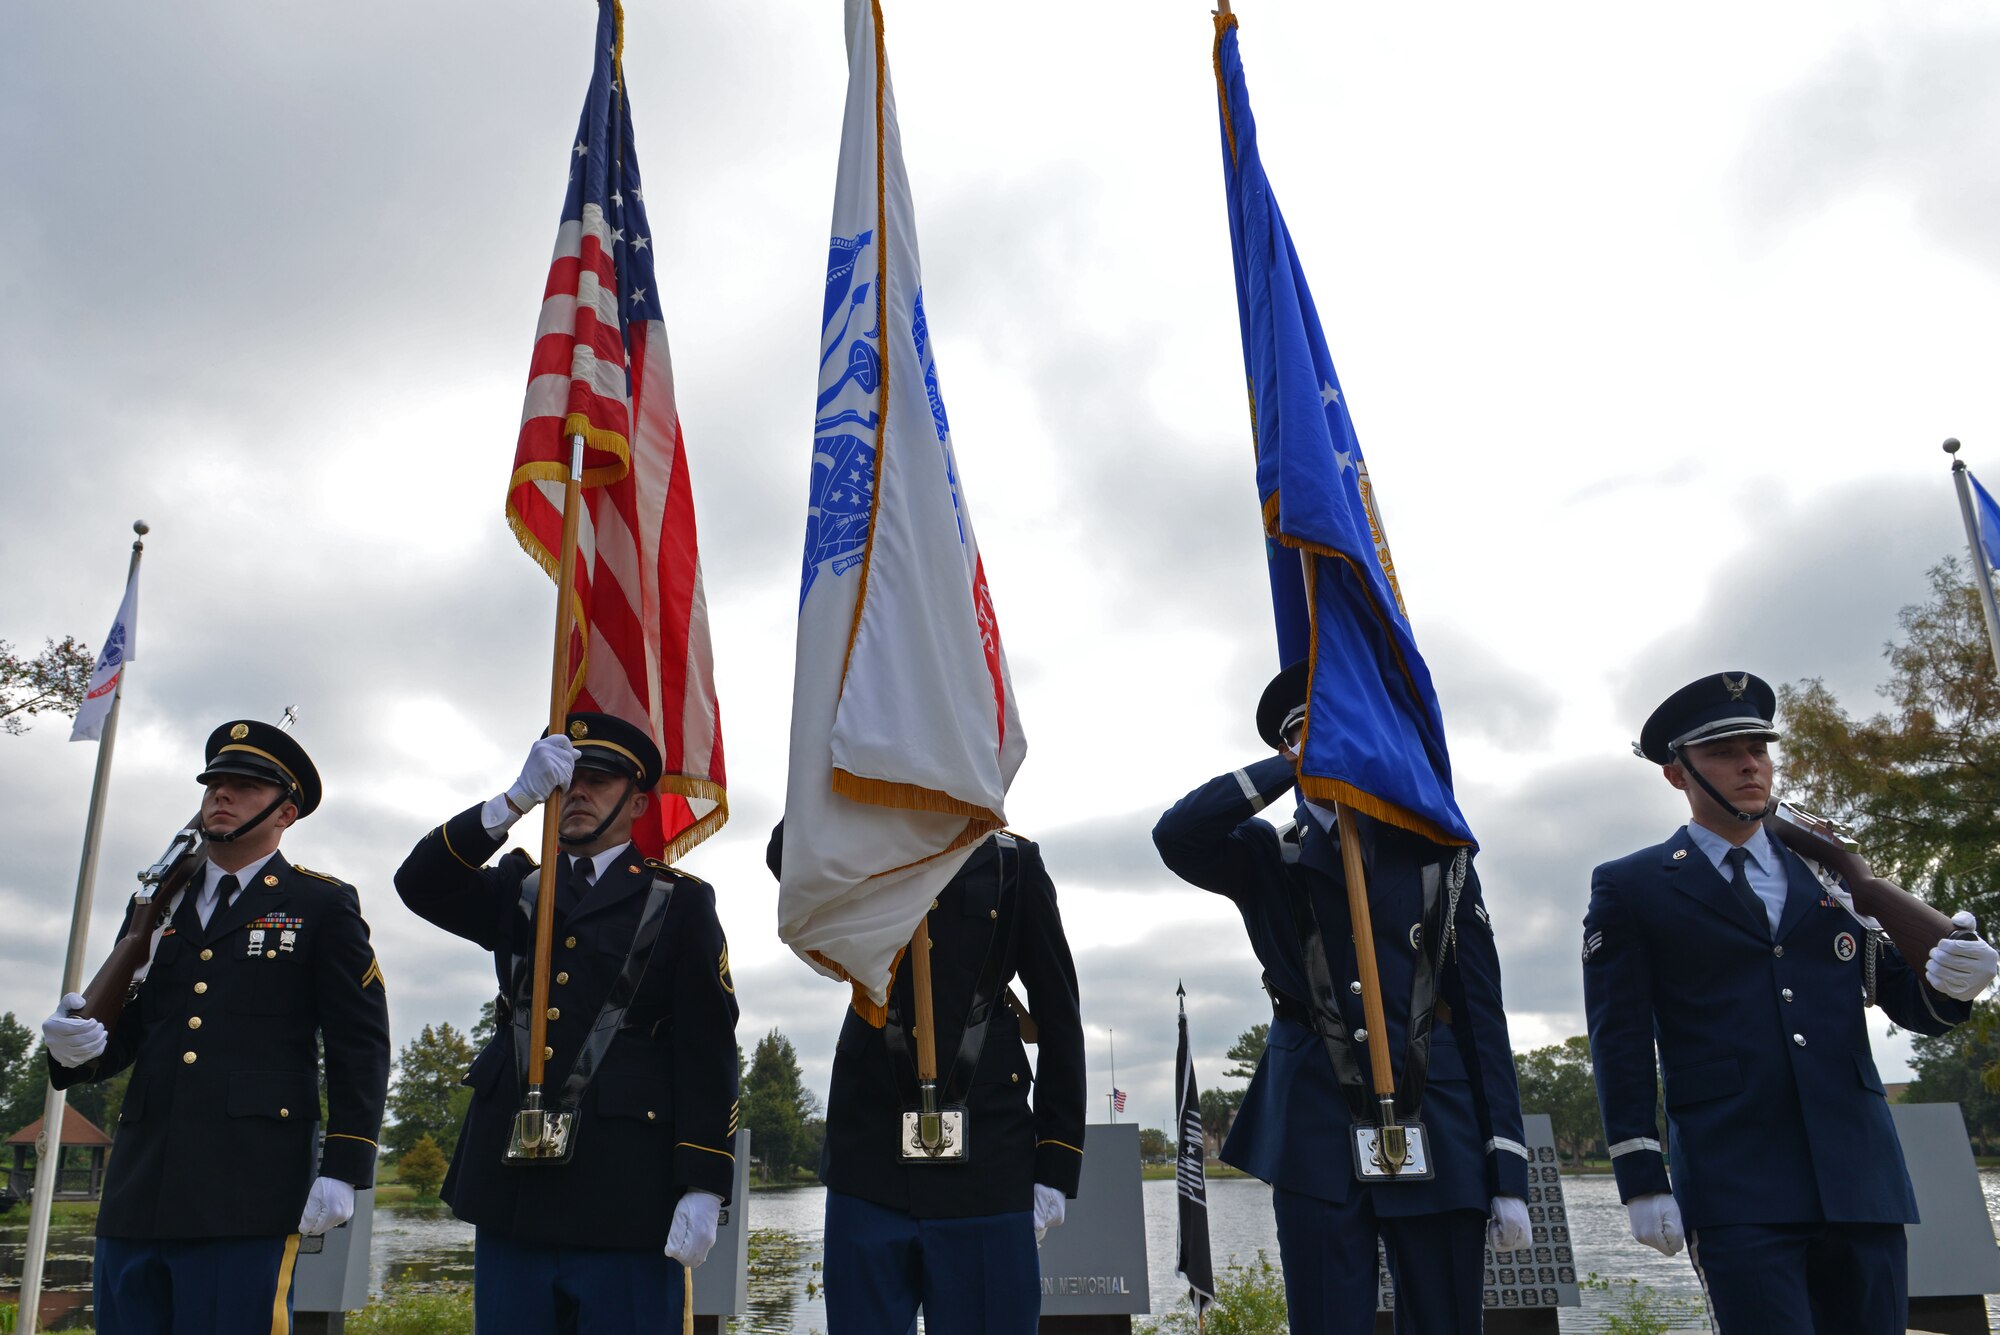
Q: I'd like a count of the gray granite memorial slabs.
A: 5